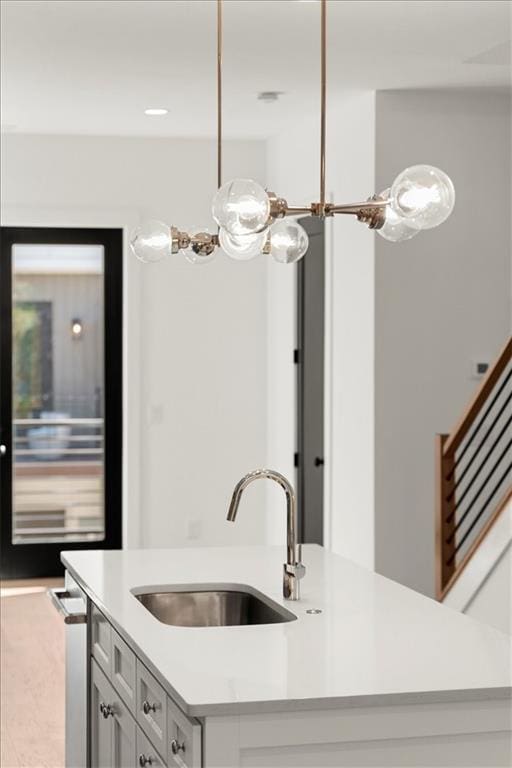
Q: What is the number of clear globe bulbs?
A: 7